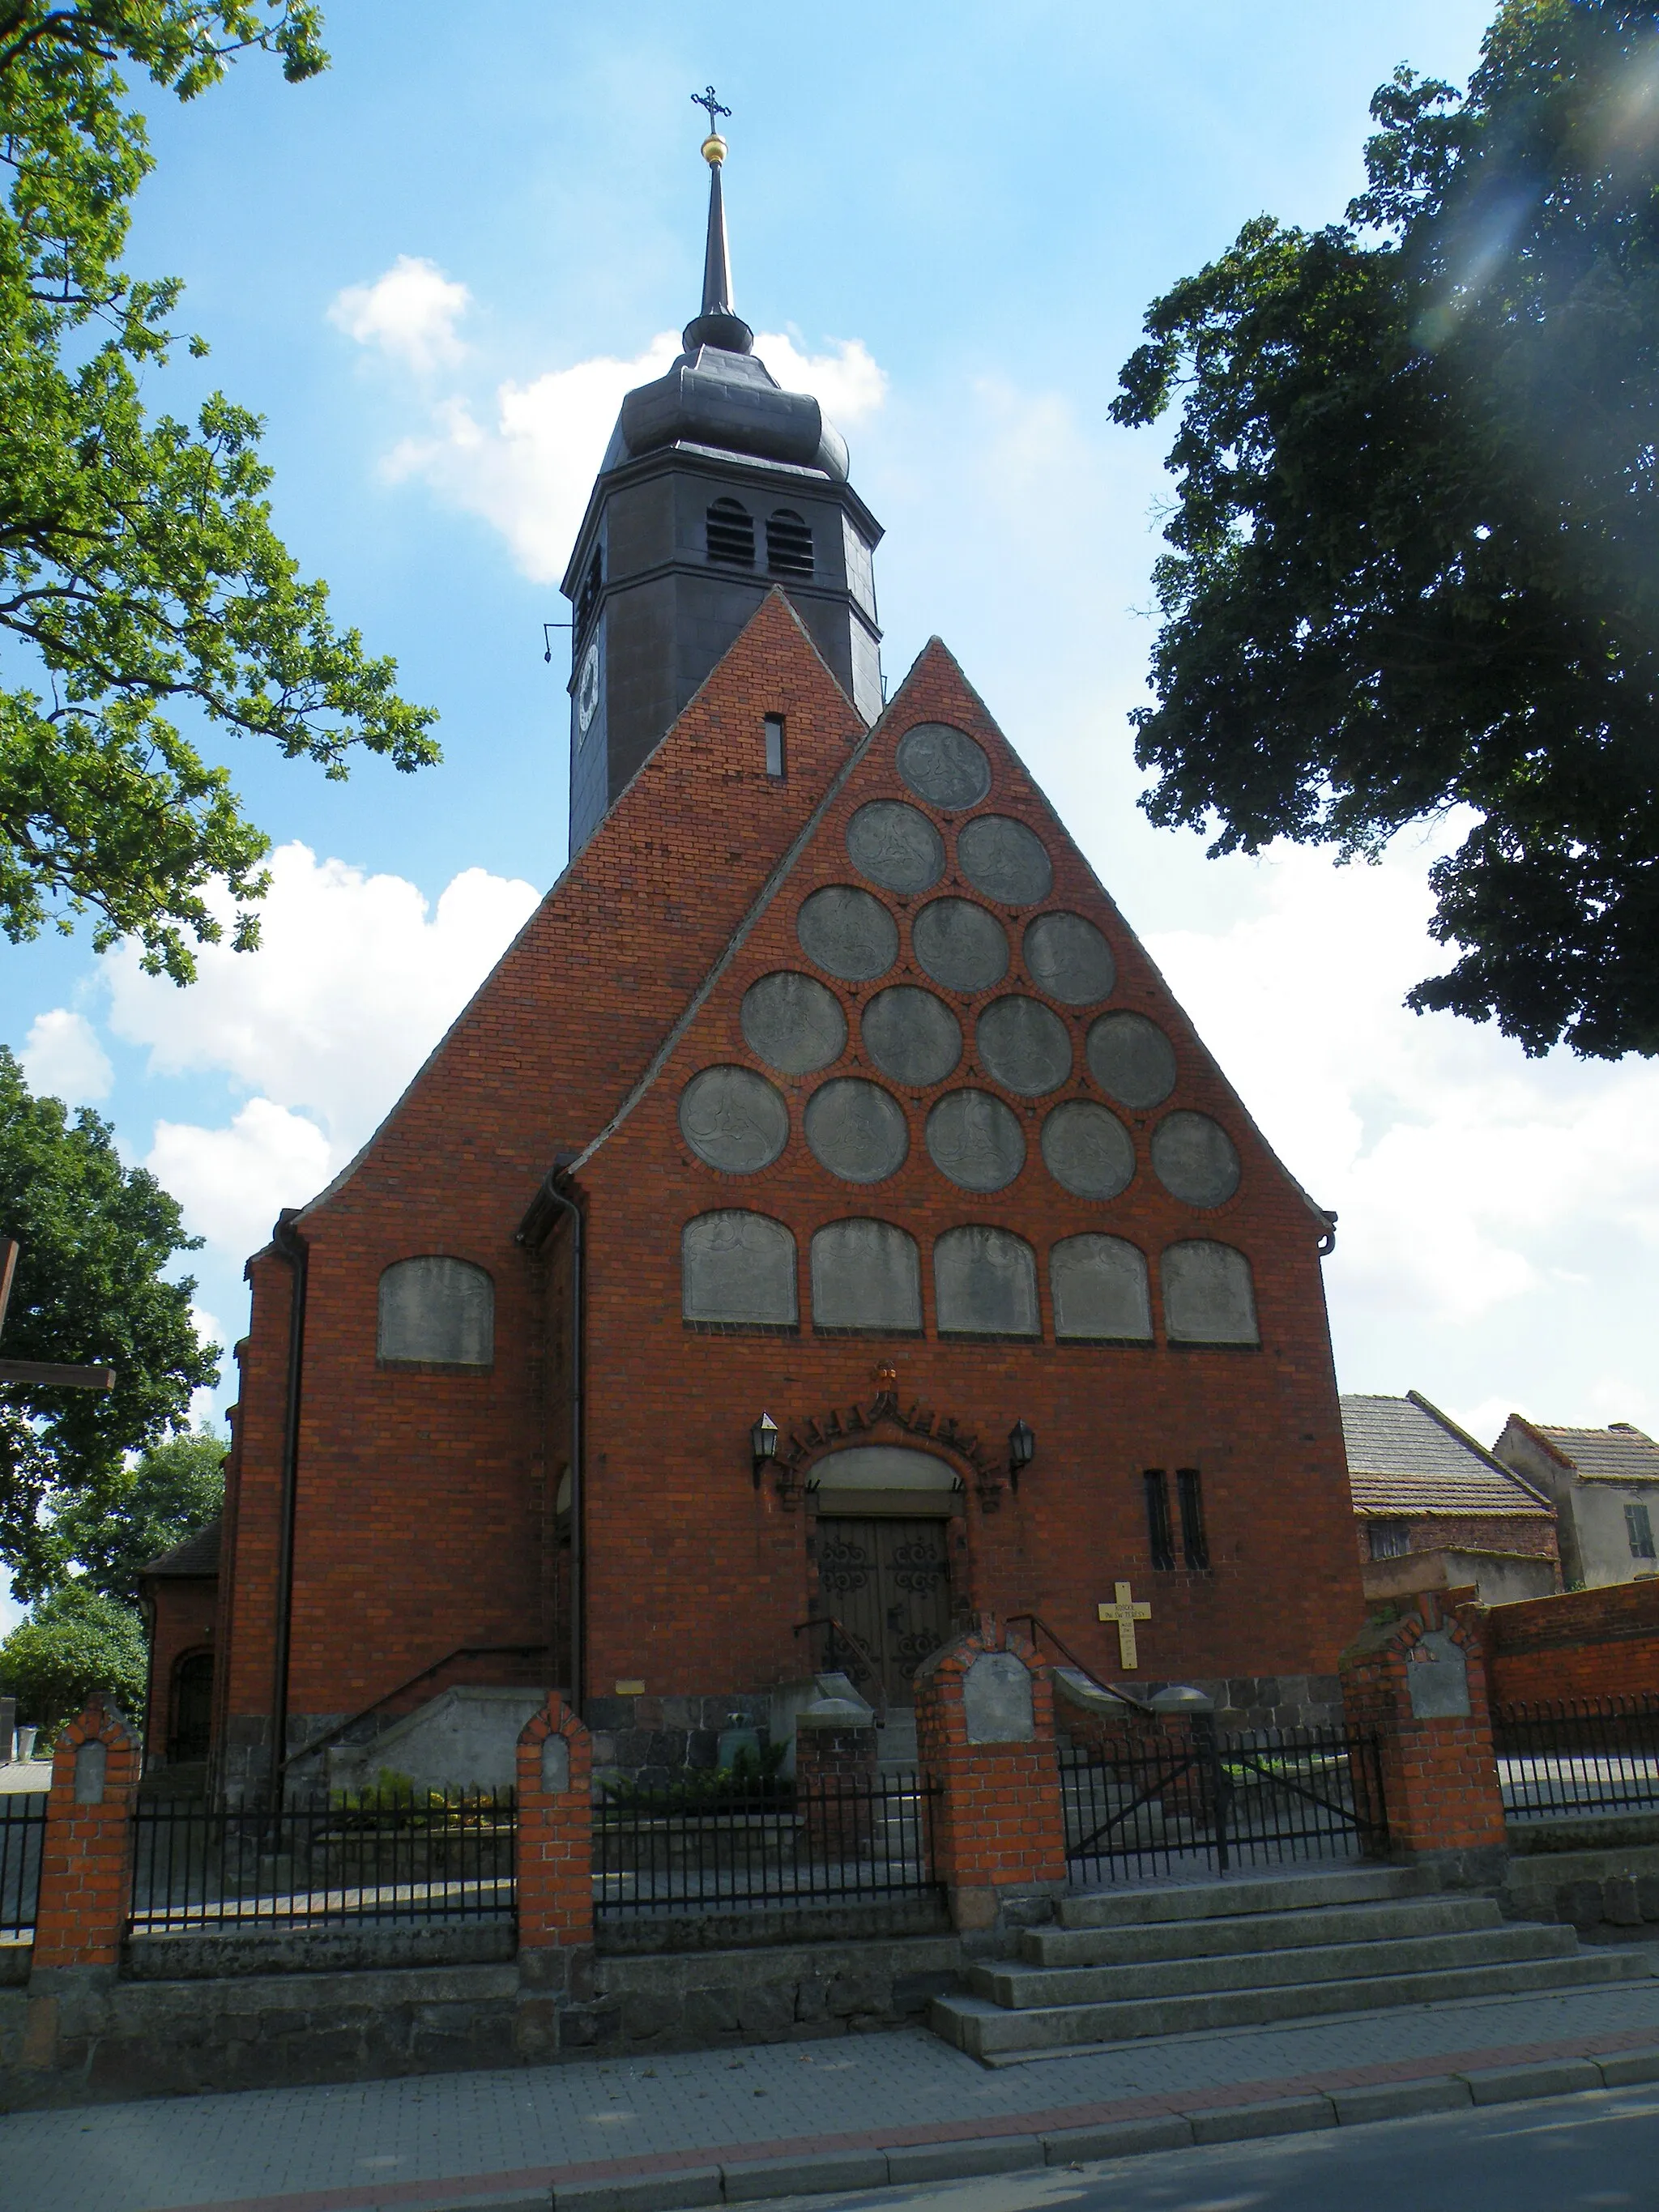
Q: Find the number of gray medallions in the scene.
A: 15